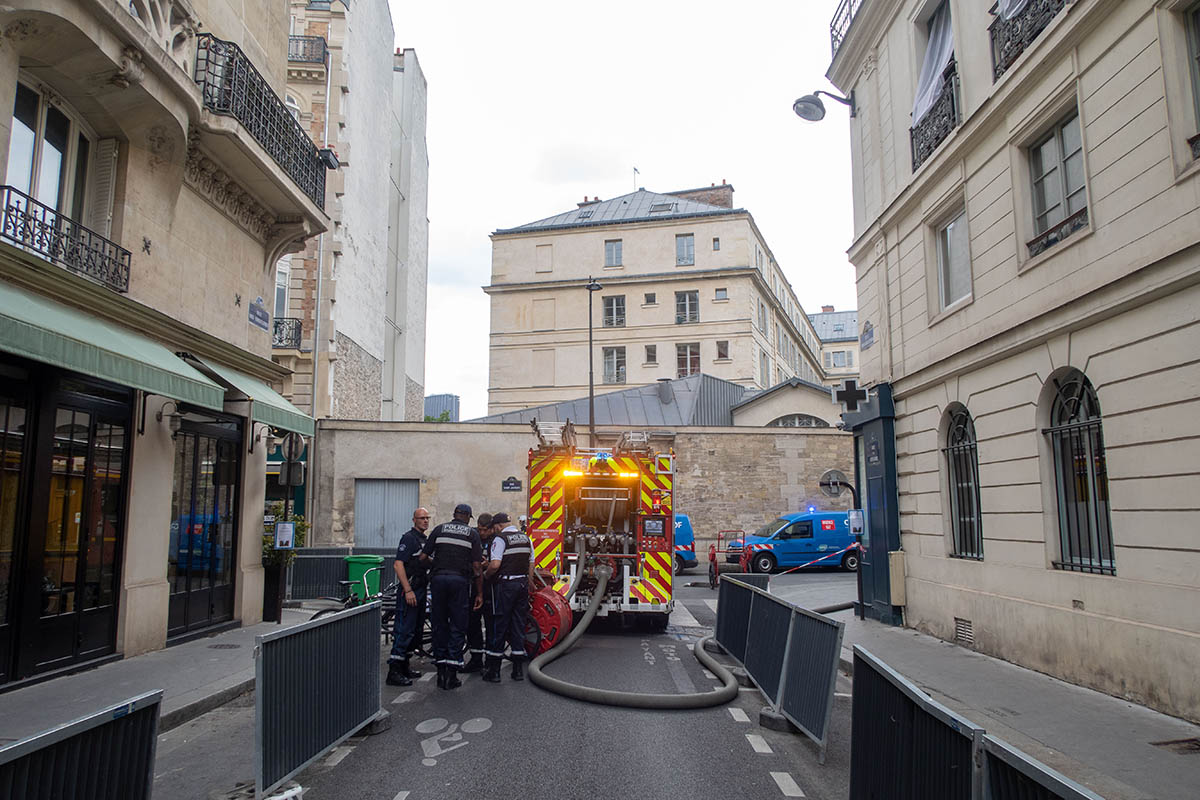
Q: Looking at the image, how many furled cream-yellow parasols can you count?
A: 0